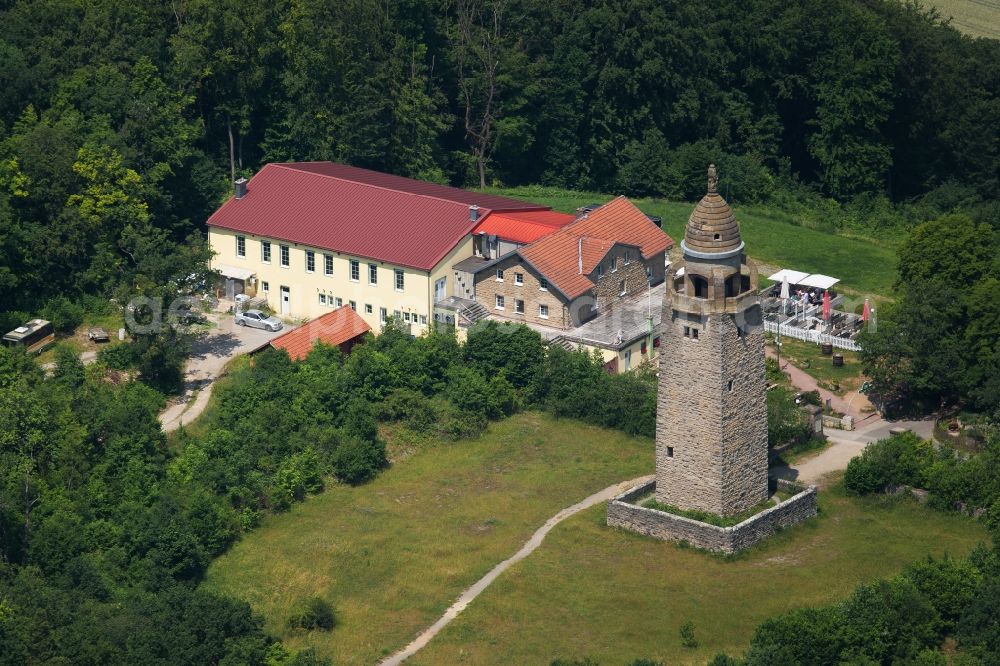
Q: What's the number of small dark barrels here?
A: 2